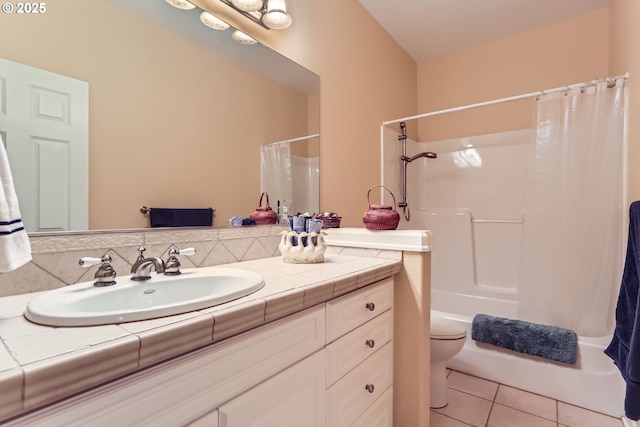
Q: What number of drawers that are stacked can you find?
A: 4